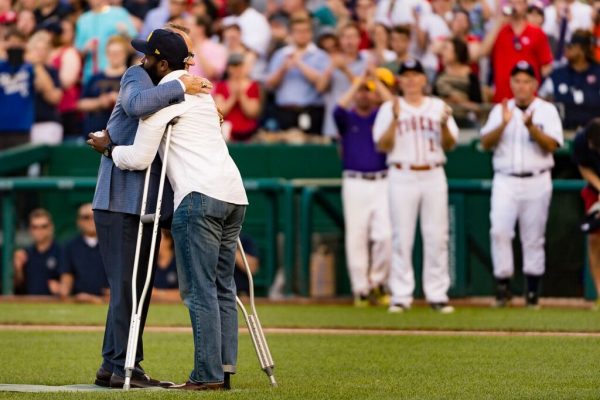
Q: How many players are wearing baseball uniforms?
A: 3